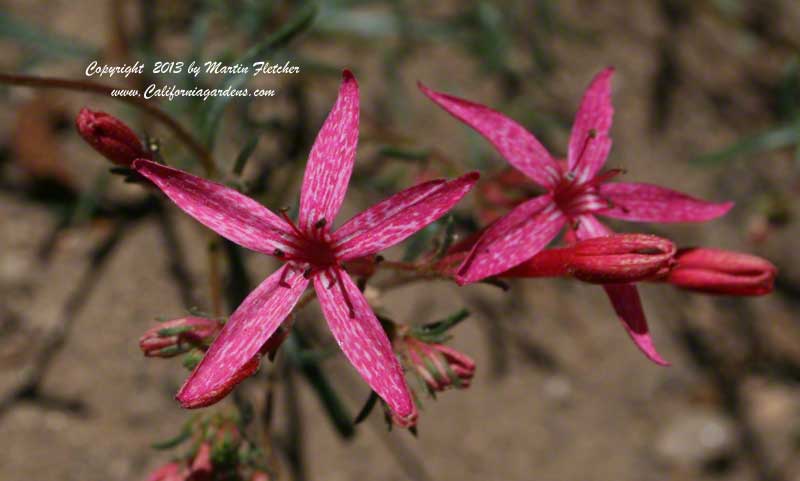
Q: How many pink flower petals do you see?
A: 10